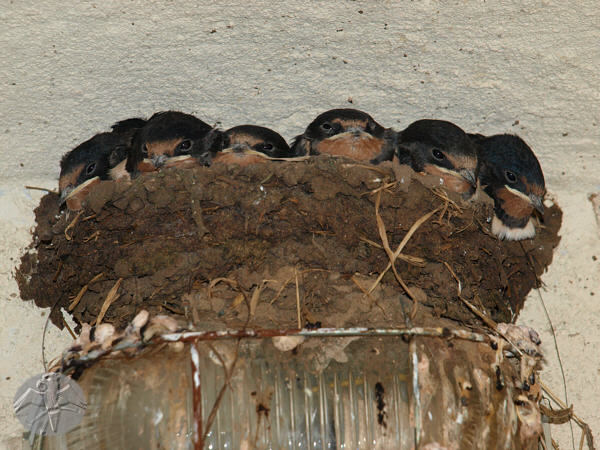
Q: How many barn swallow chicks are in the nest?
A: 6